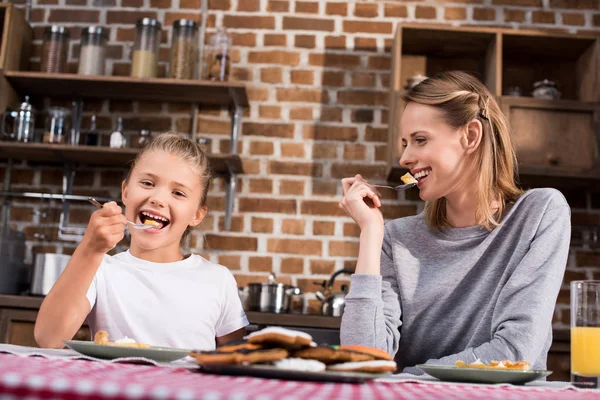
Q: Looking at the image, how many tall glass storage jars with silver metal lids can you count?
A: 4